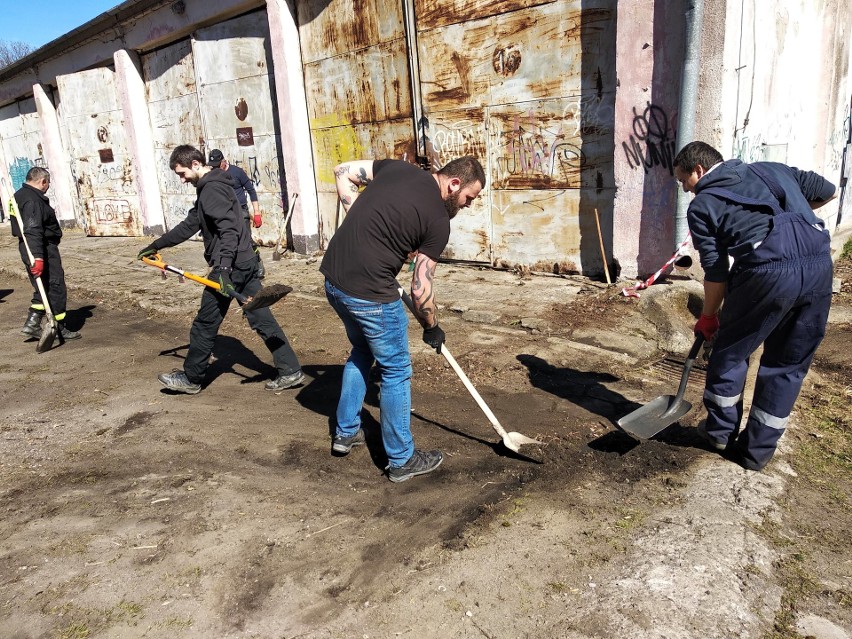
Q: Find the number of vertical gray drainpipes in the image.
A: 1